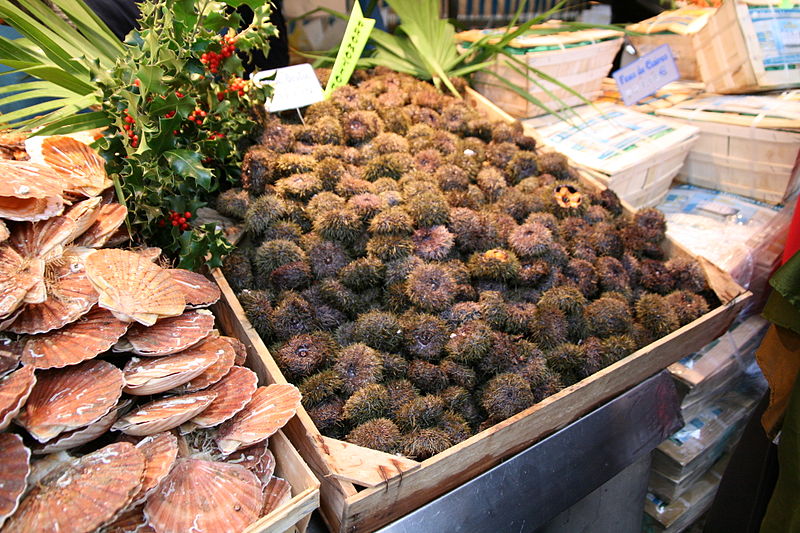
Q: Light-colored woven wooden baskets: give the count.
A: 5